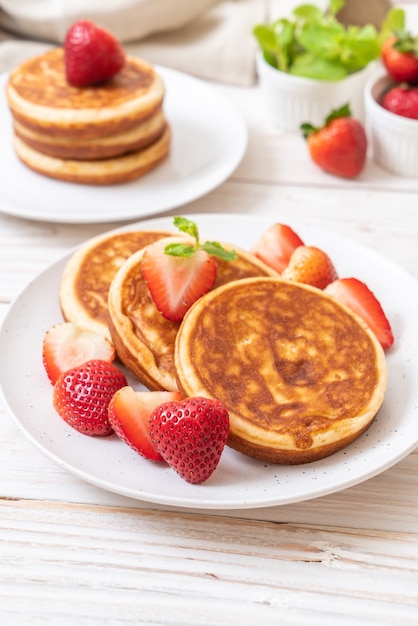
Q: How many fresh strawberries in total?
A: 12